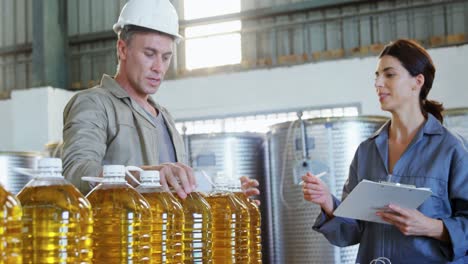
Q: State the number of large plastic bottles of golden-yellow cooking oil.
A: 7